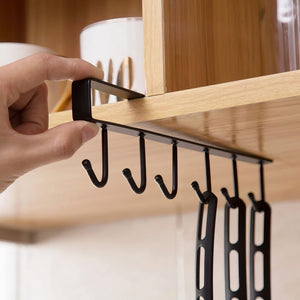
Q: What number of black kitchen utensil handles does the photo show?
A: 3